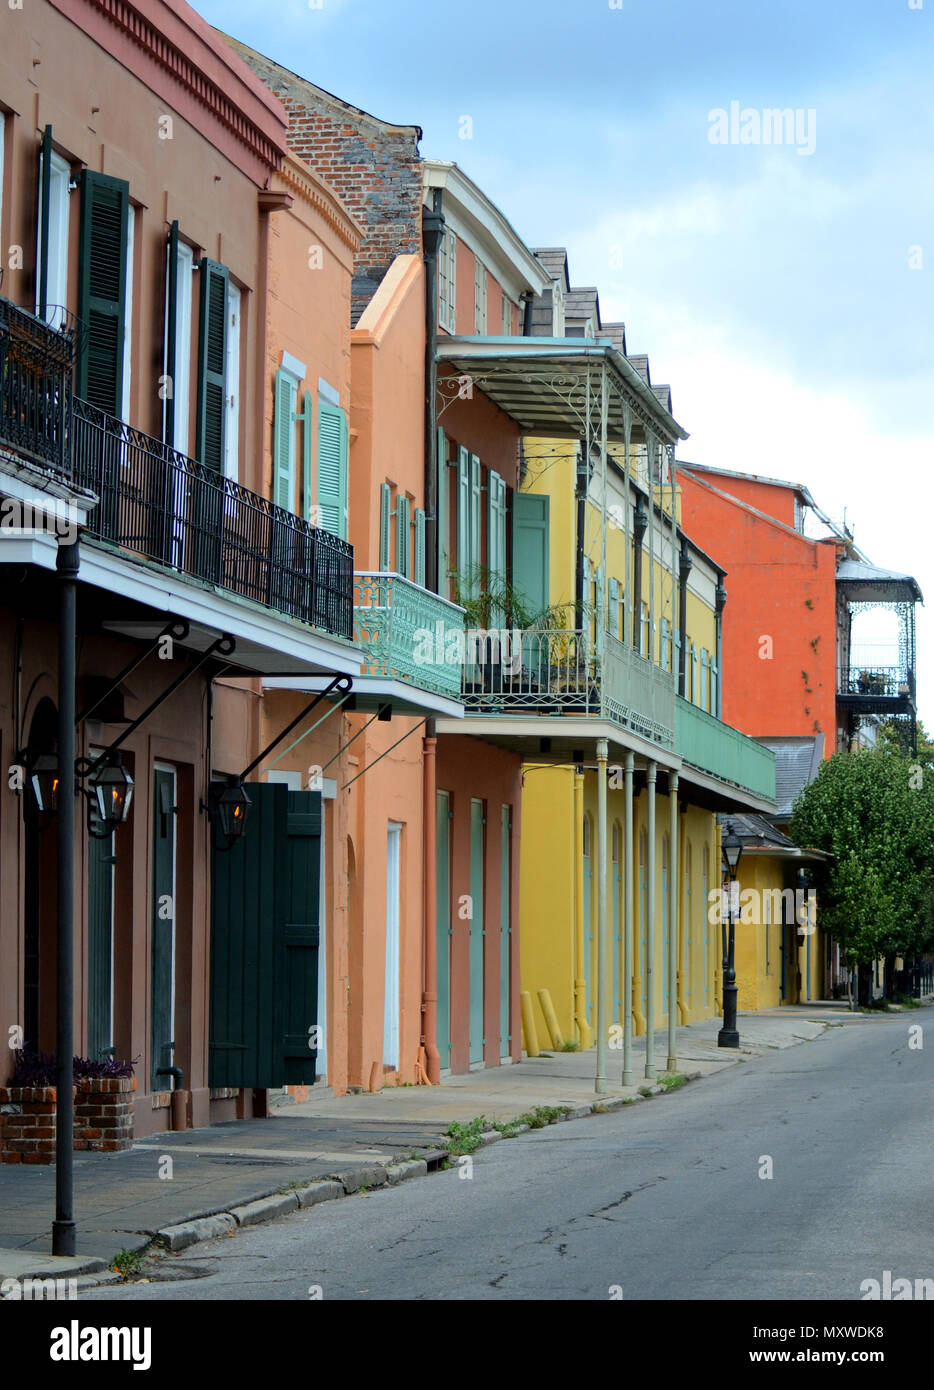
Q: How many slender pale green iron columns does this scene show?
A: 4